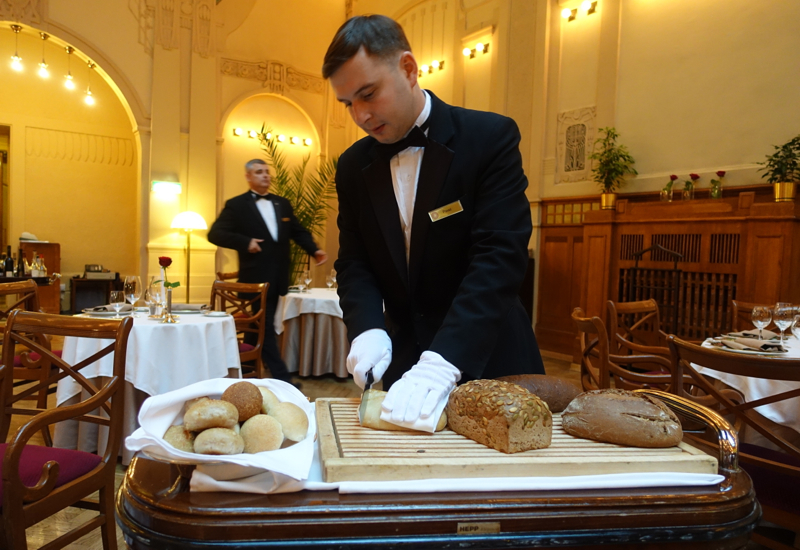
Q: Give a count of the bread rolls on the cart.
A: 8